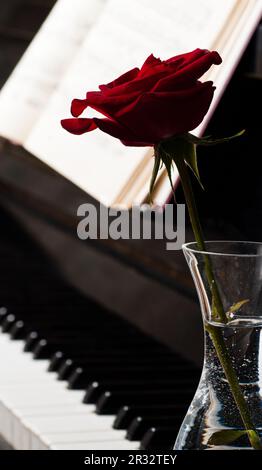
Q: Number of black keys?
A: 13